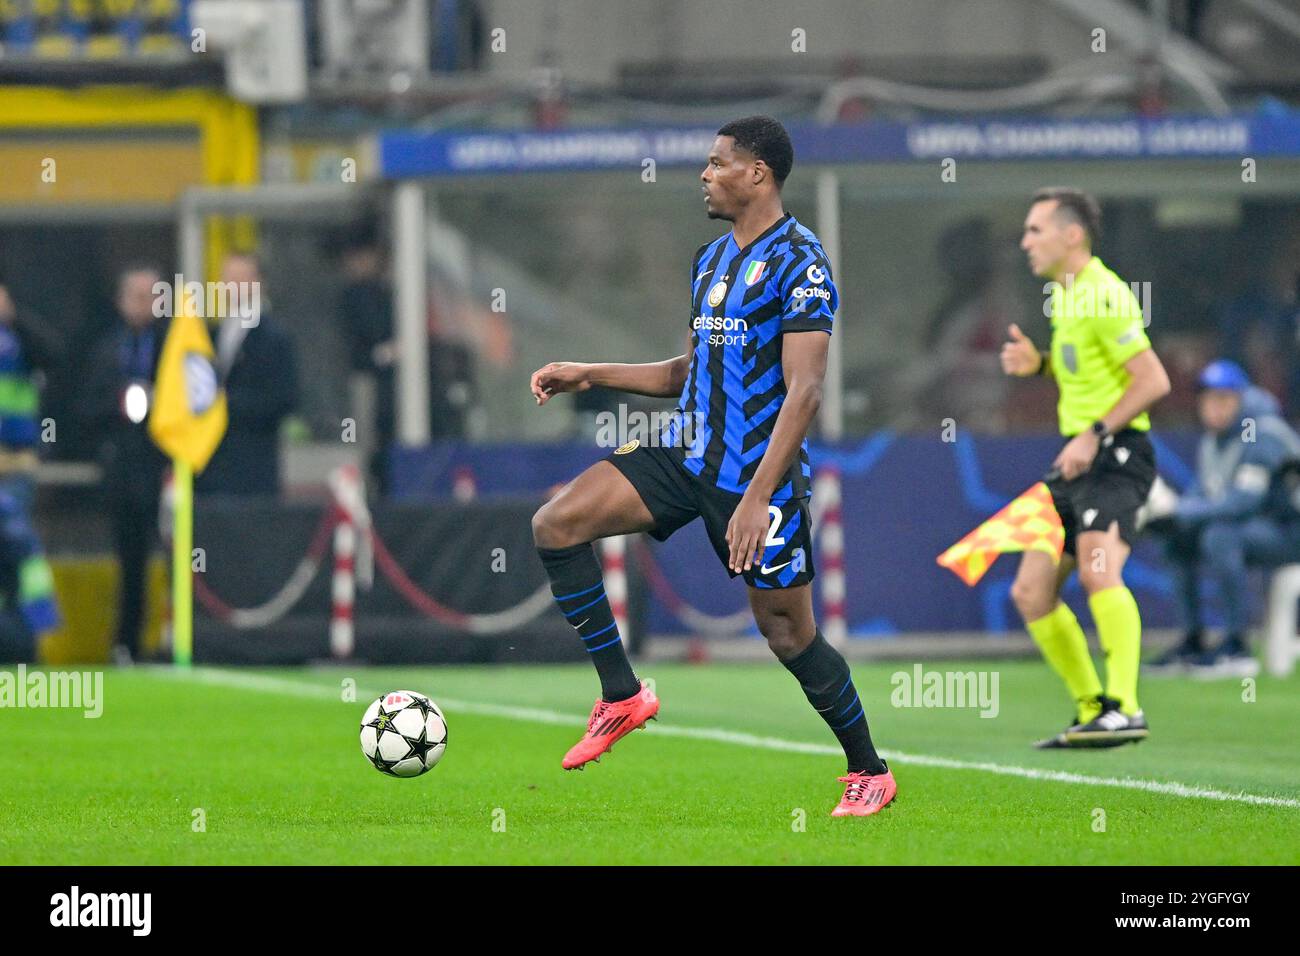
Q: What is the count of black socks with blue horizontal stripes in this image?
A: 2